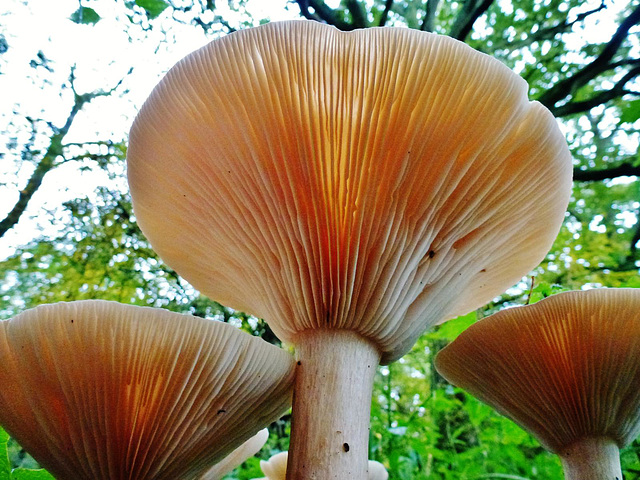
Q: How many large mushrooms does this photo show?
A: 3